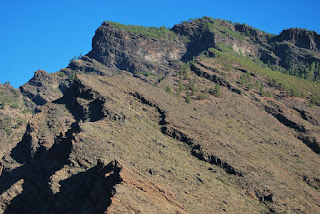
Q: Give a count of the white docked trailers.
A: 0